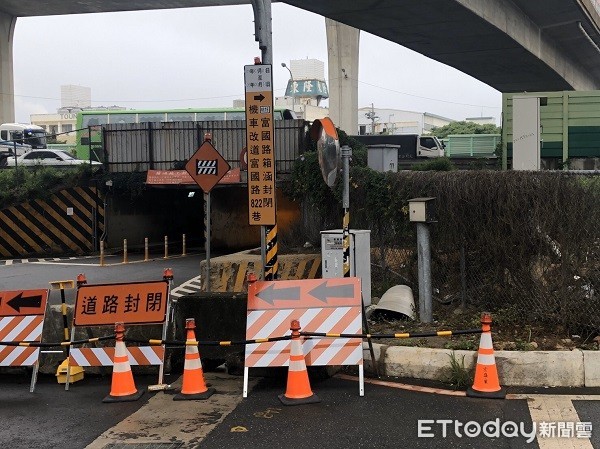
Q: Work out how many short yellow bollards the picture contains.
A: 5